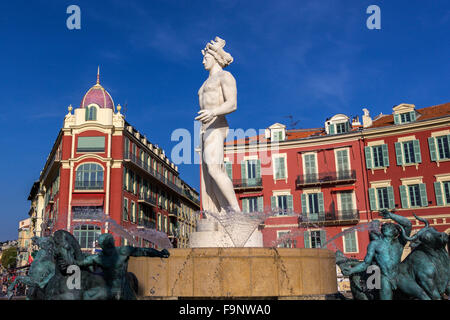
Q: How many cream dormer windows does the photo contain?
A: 3